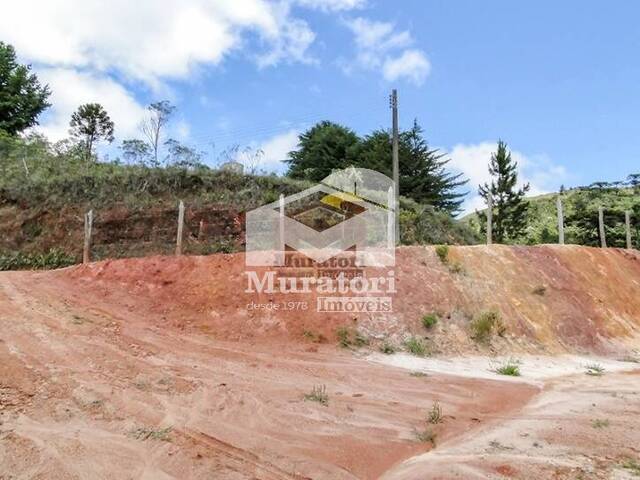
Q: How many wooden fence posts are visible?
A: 8